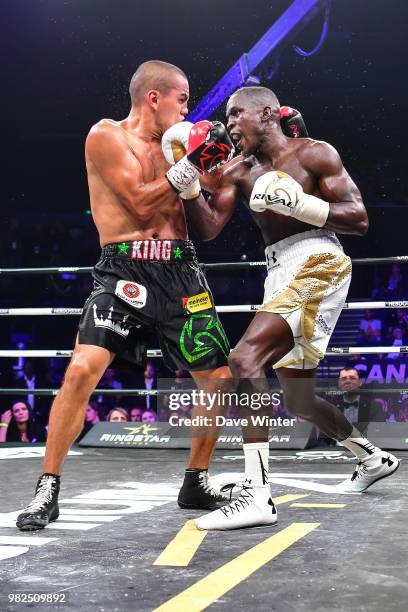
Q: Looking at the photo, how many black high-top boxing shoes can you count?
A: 2